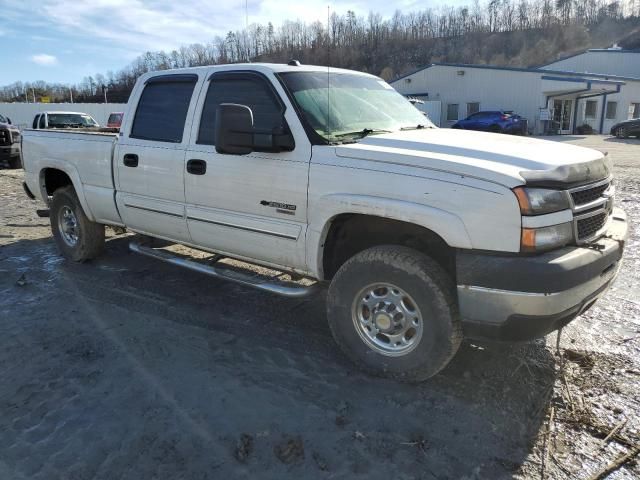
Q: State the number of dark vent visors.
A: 2